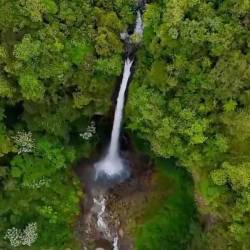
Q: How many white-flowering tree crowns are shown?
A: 4